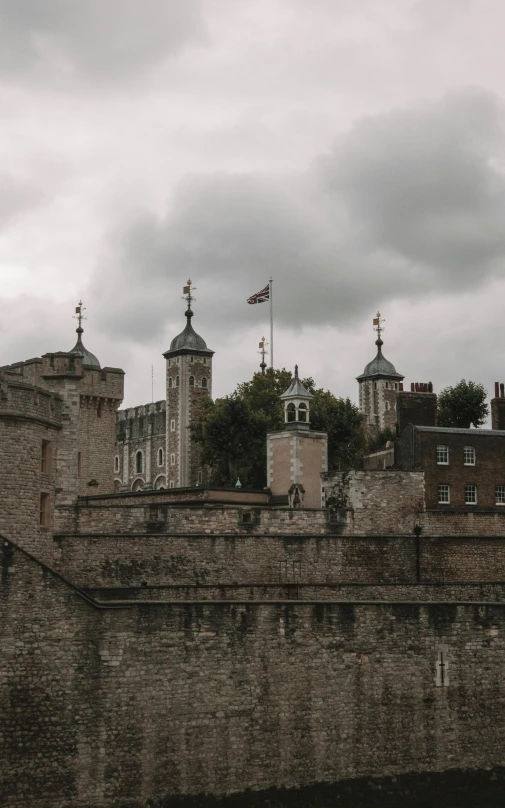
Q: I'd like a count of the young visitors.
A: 0